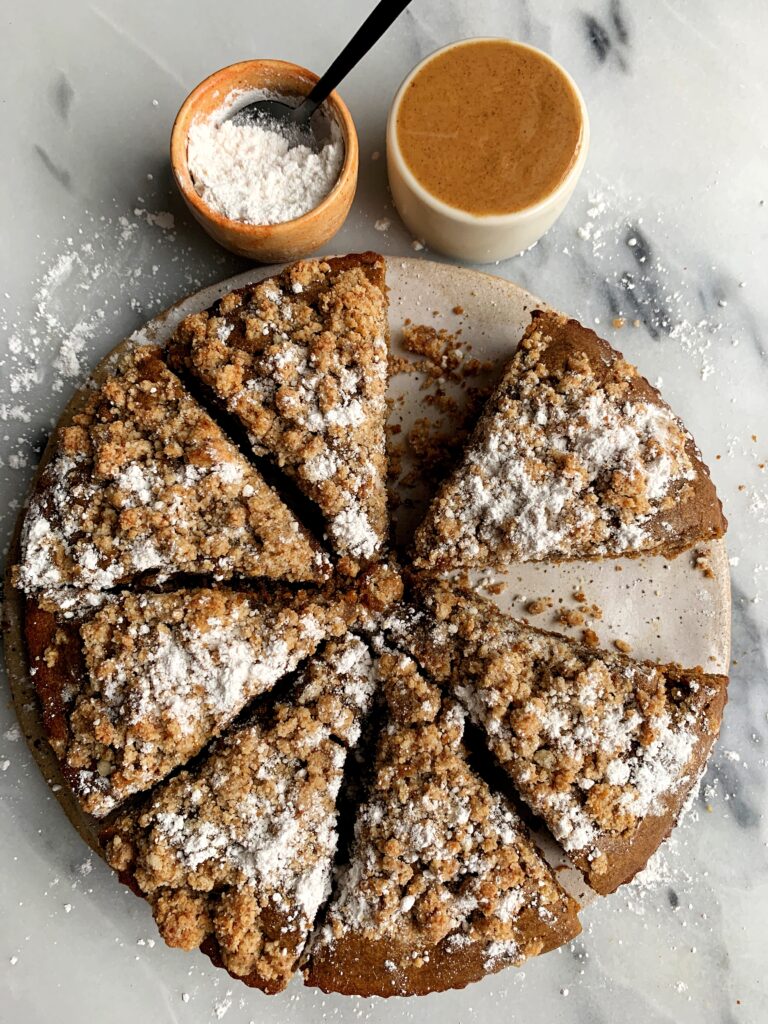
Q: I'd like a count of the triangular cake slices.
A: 7